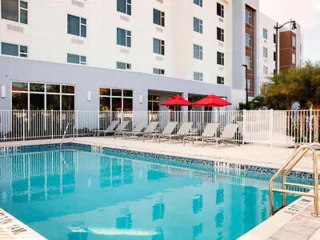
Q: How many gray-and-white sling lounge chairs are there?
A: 8